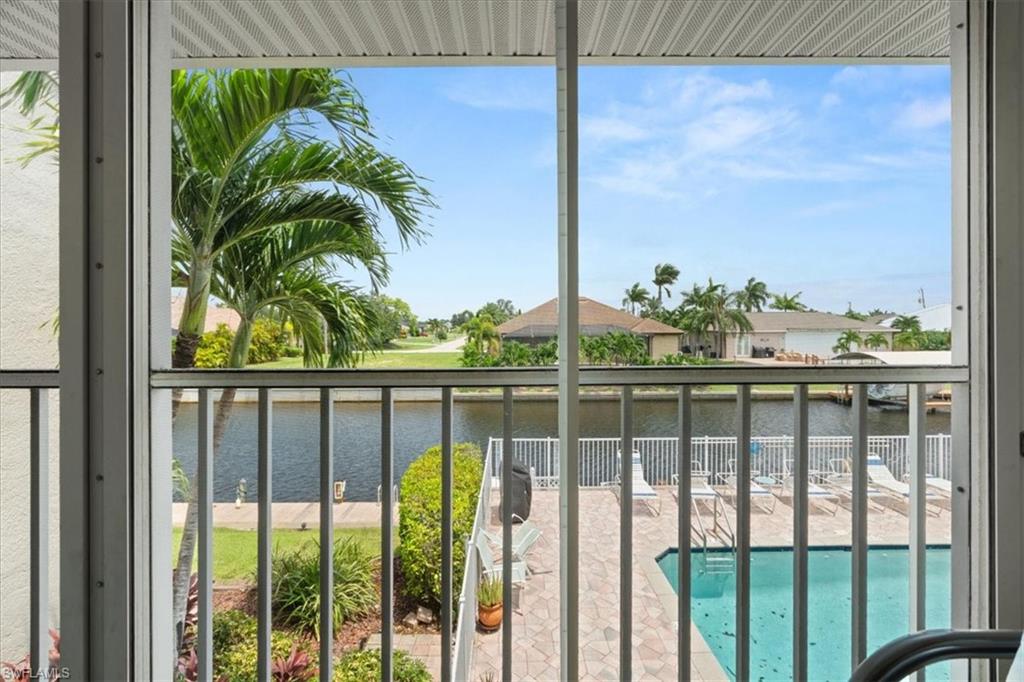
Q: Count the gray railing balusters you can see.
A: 13